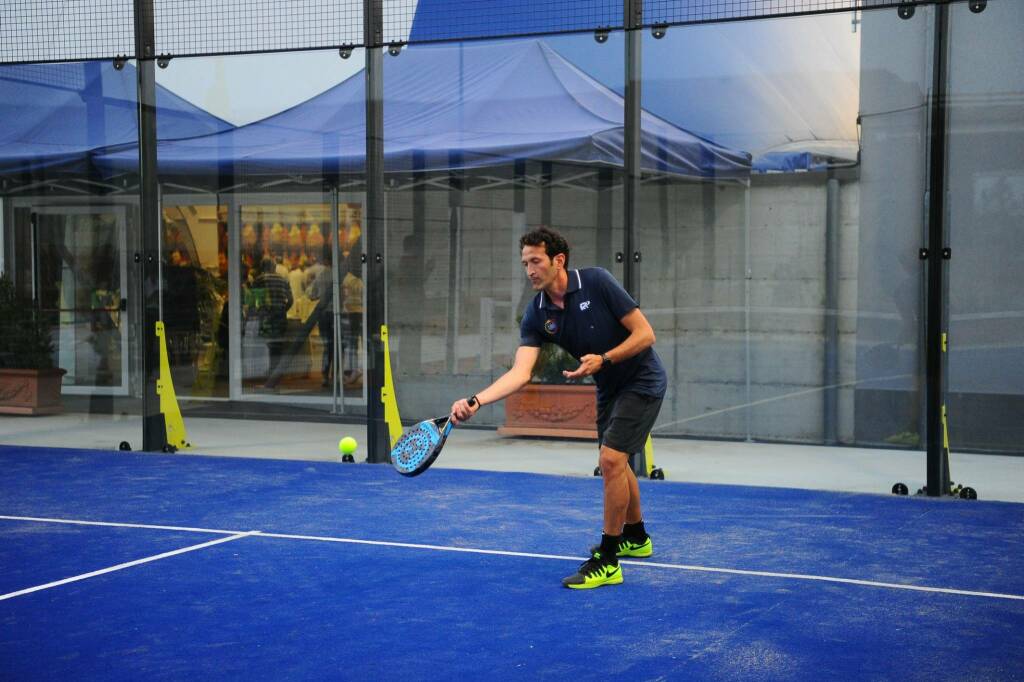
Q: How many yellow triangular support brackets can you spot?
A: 4